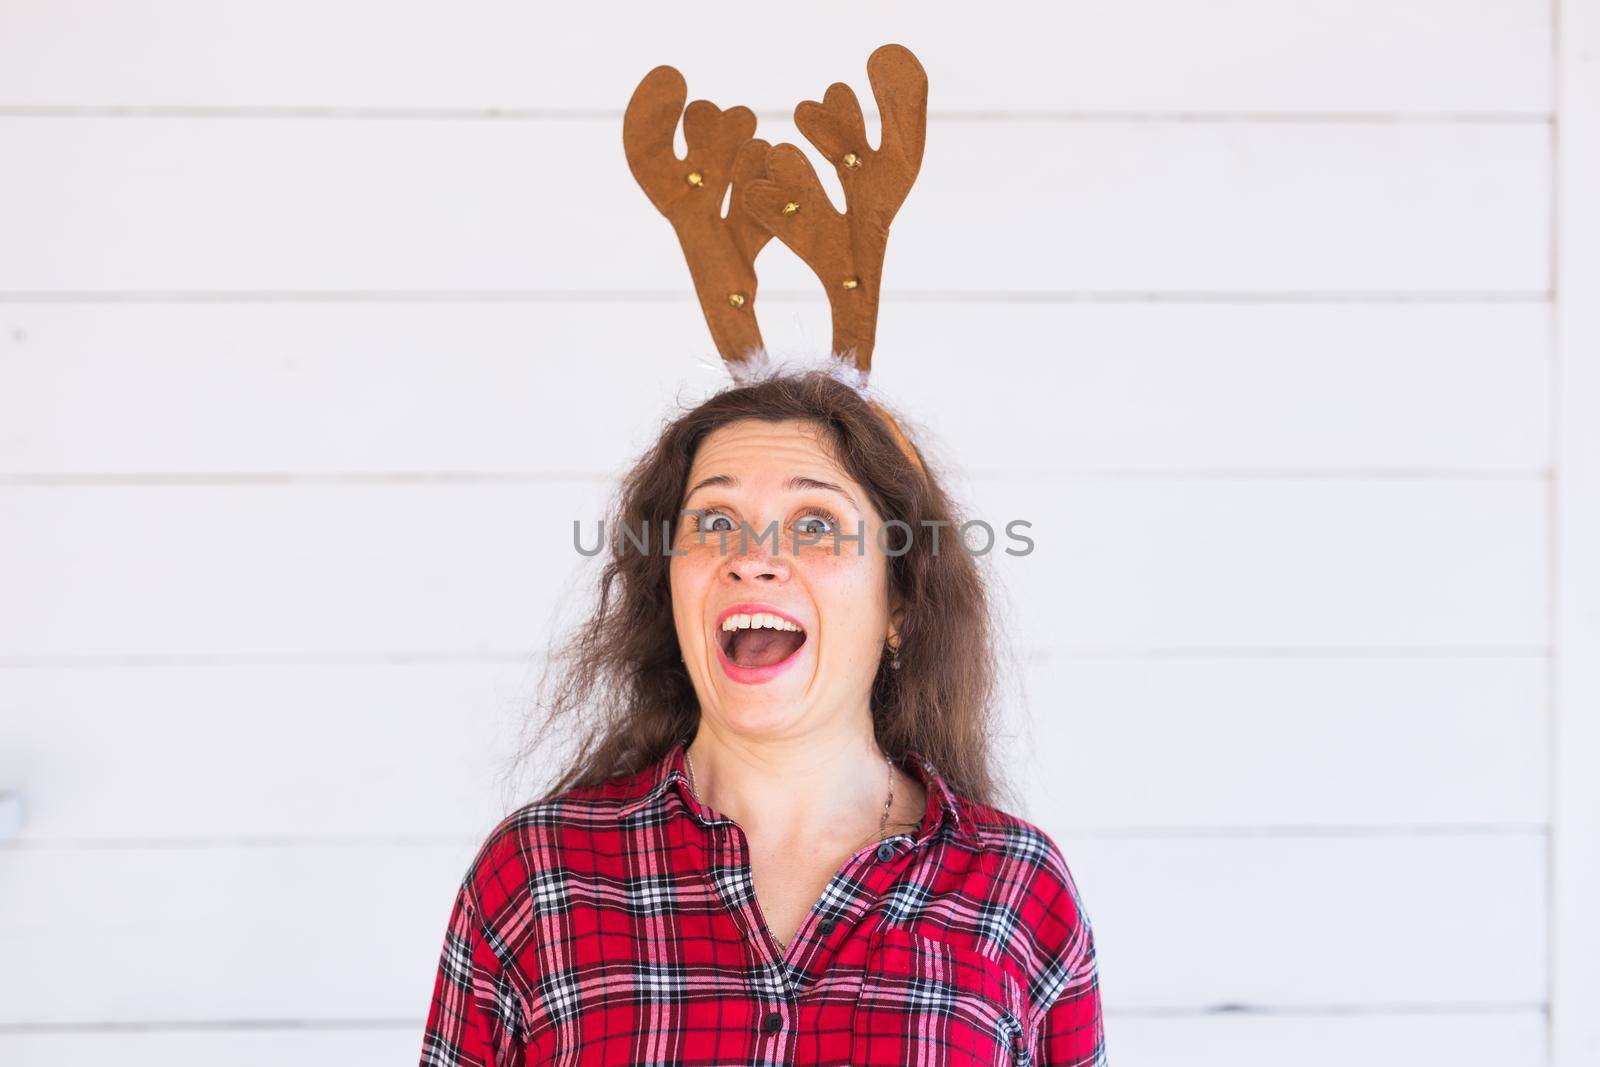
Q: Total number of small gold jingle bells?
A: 5